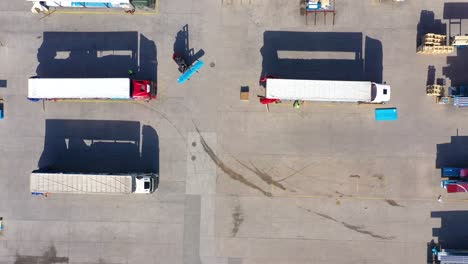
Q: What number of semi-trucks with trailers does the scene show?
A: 3